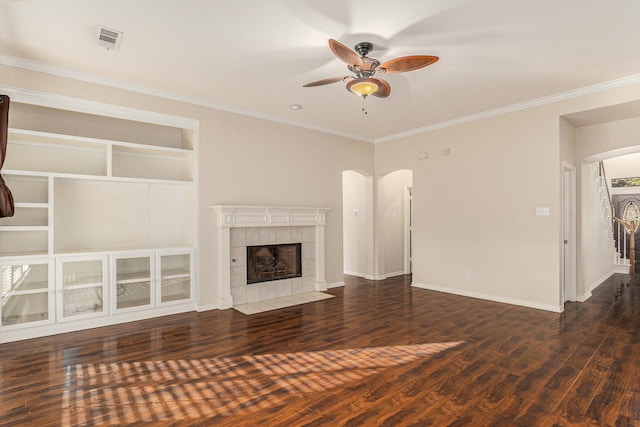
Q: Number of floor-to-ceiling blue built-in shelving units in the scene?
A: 0